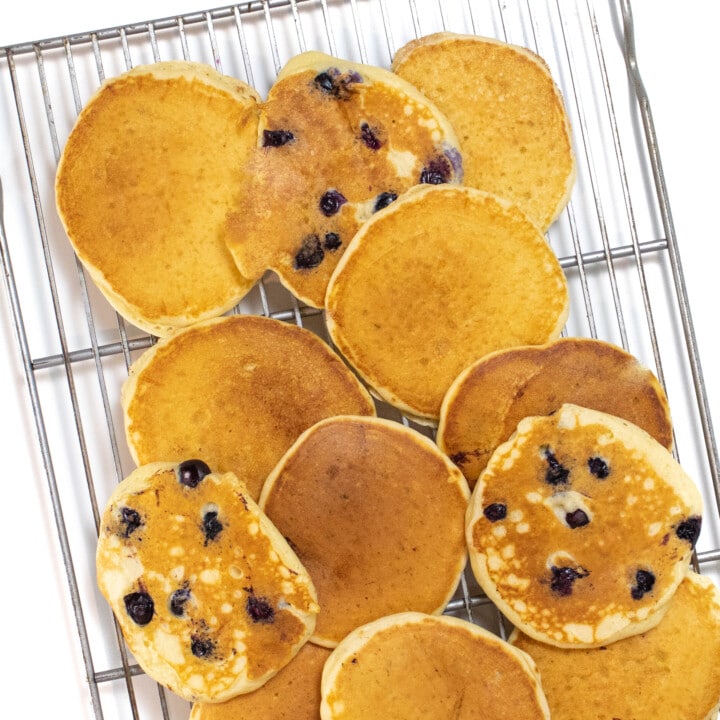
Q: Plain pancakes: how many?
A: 9